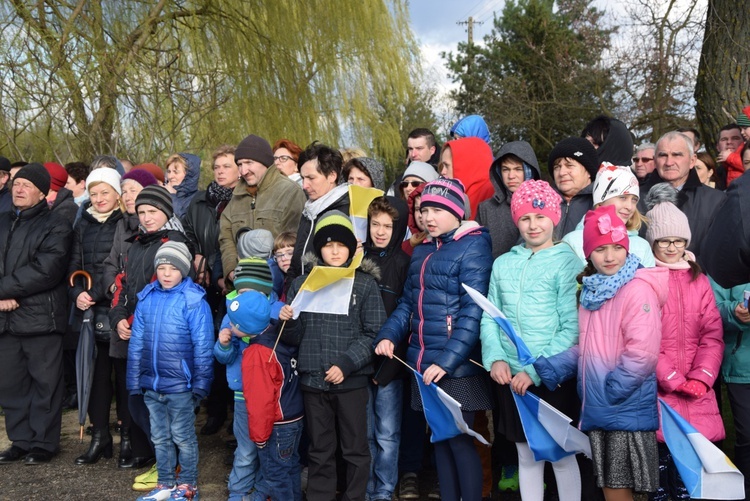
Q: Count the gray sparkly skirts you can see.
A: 1